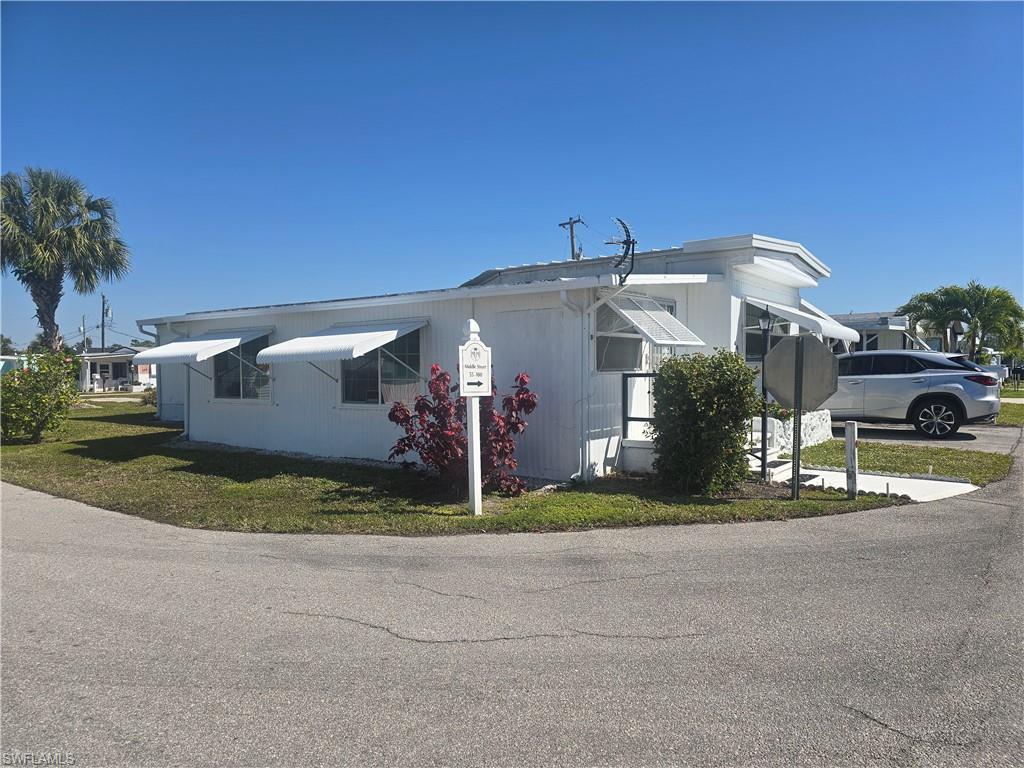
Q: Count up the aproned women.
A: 0